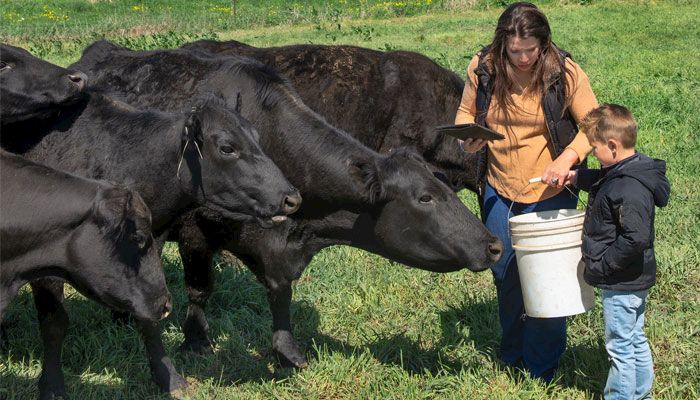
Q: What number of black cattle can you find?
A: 5